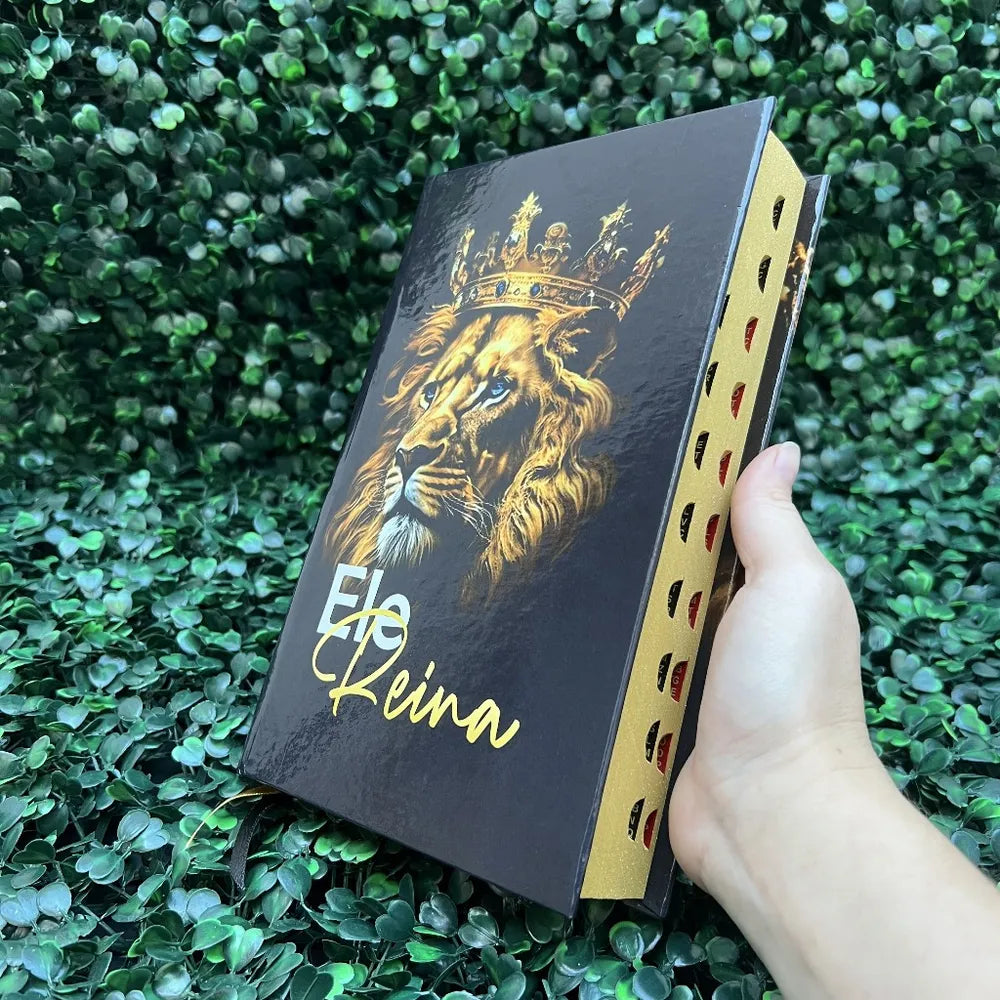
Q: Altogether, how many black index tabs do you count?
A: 10